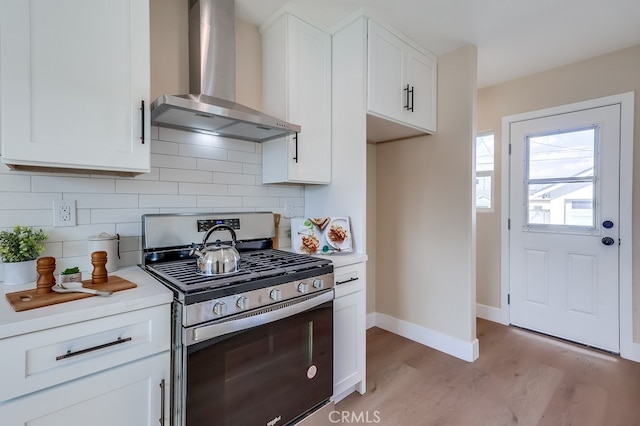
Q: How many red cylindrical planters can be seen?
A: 0